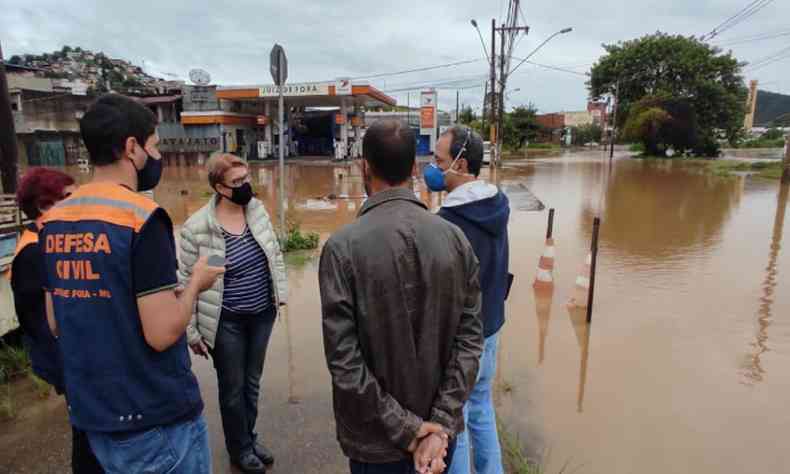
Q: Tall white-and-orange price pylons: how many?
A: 1